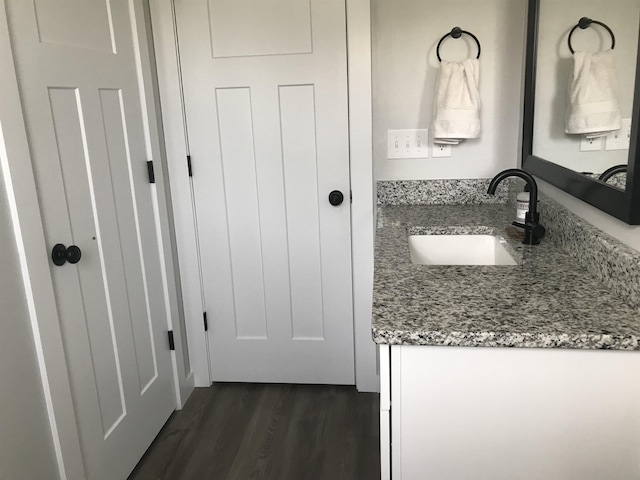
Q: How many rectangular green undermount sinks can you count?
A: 0